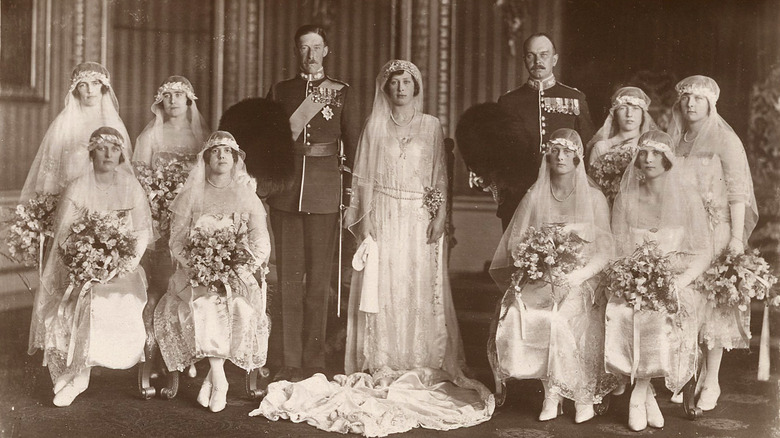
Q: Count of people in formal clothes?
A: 11